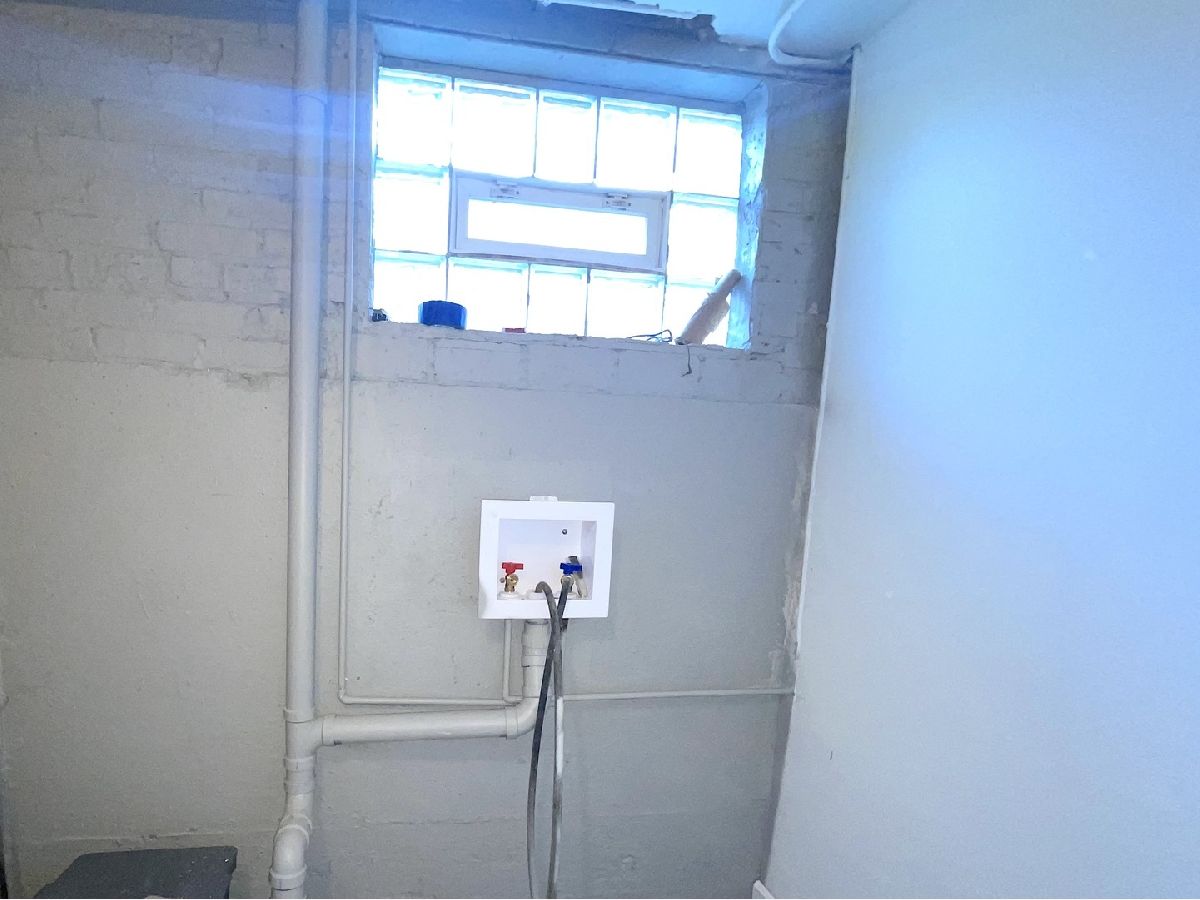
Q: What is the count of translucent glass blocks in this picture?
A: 12